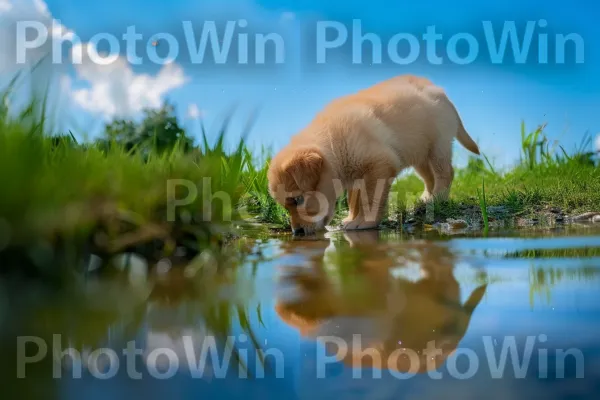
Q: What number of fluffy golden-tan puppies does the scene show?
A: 1